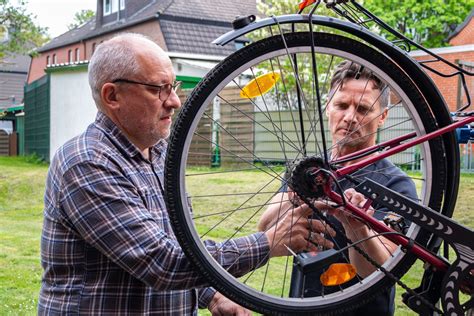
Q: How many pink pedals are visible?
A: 0